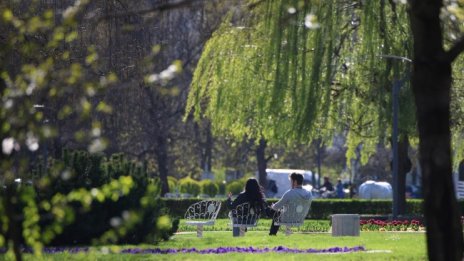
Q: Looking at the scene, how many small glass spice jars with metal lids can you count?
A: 0